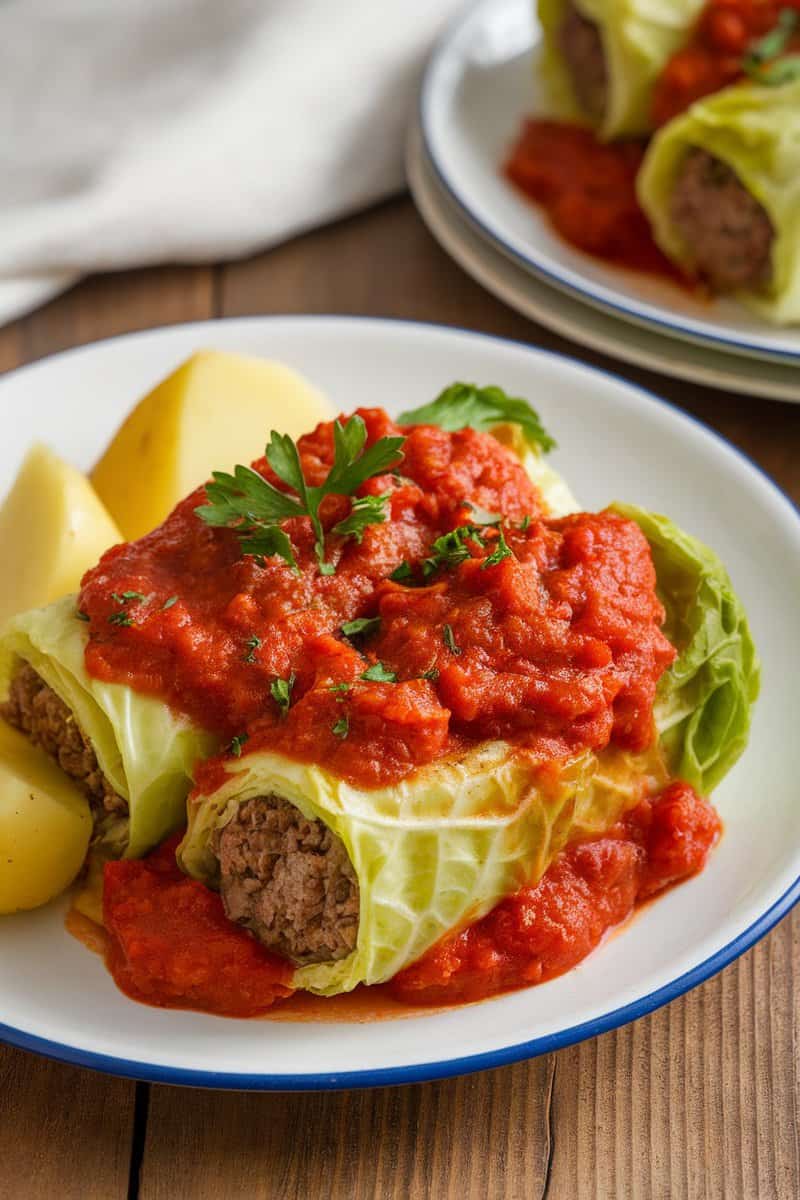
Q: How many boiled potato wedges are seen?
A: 3